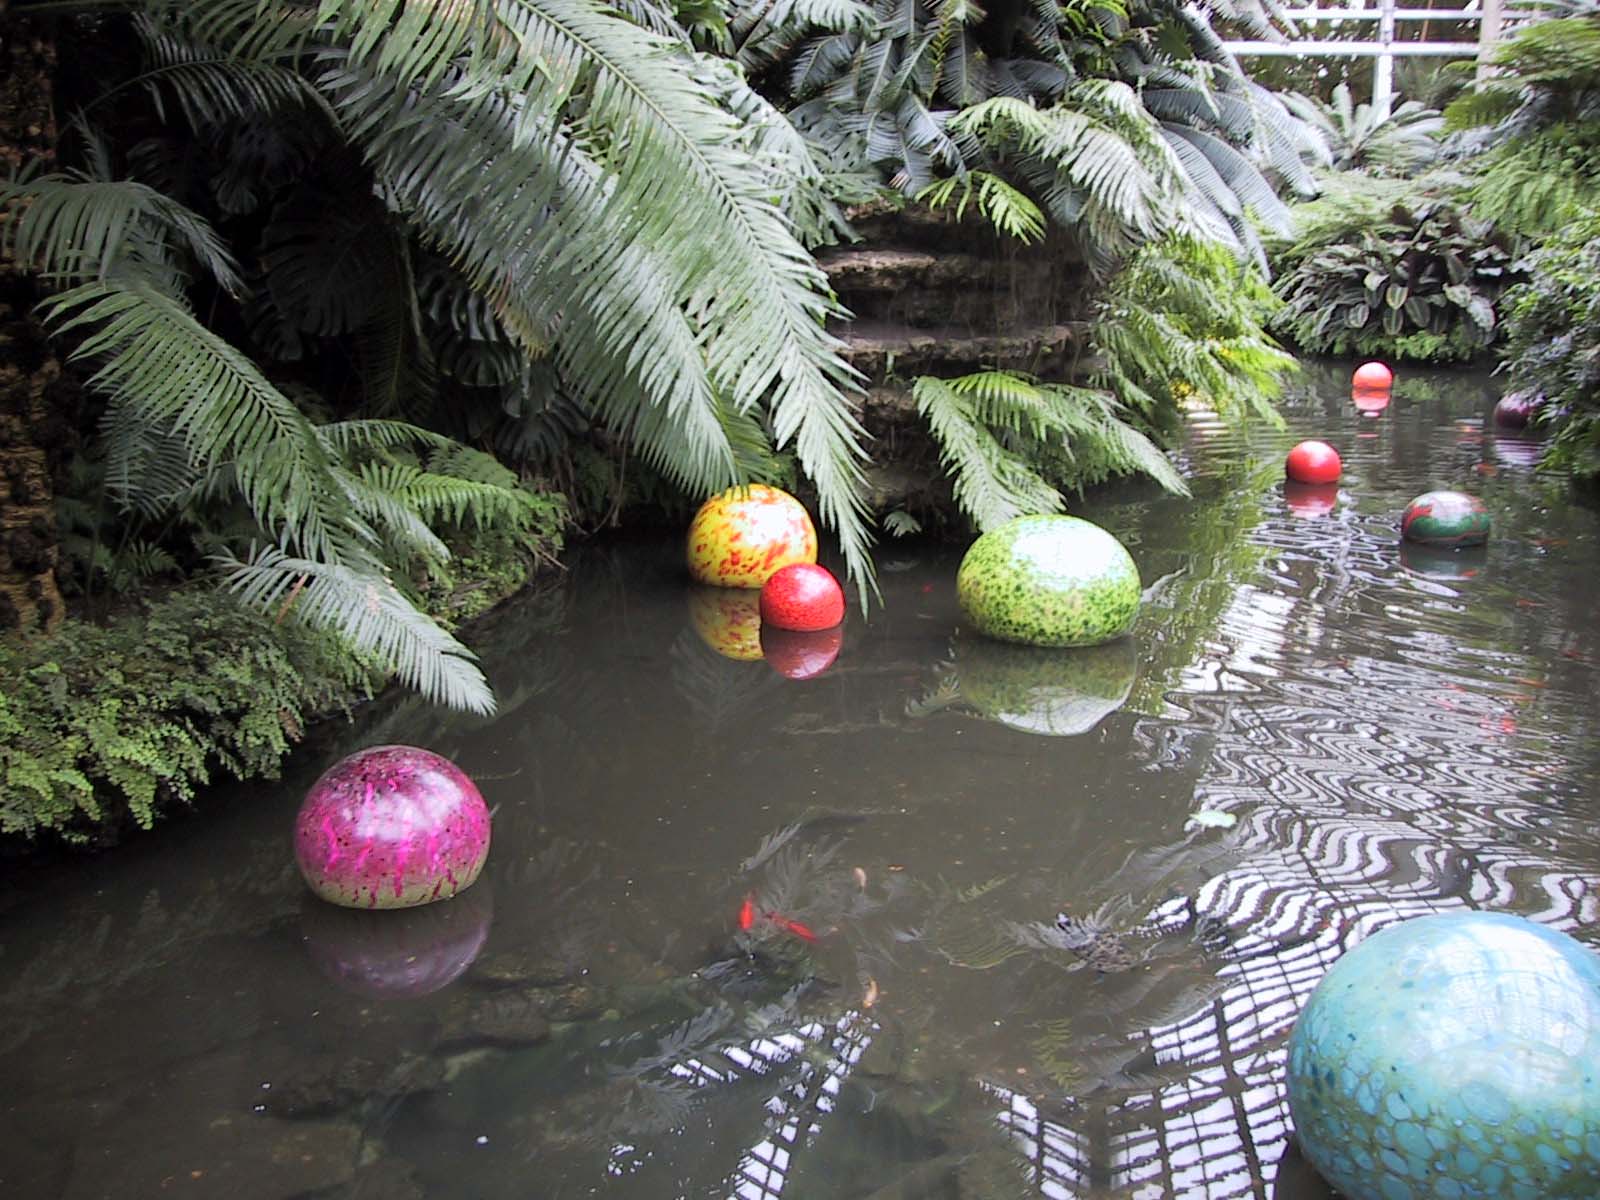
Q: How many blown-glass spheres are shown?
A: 9